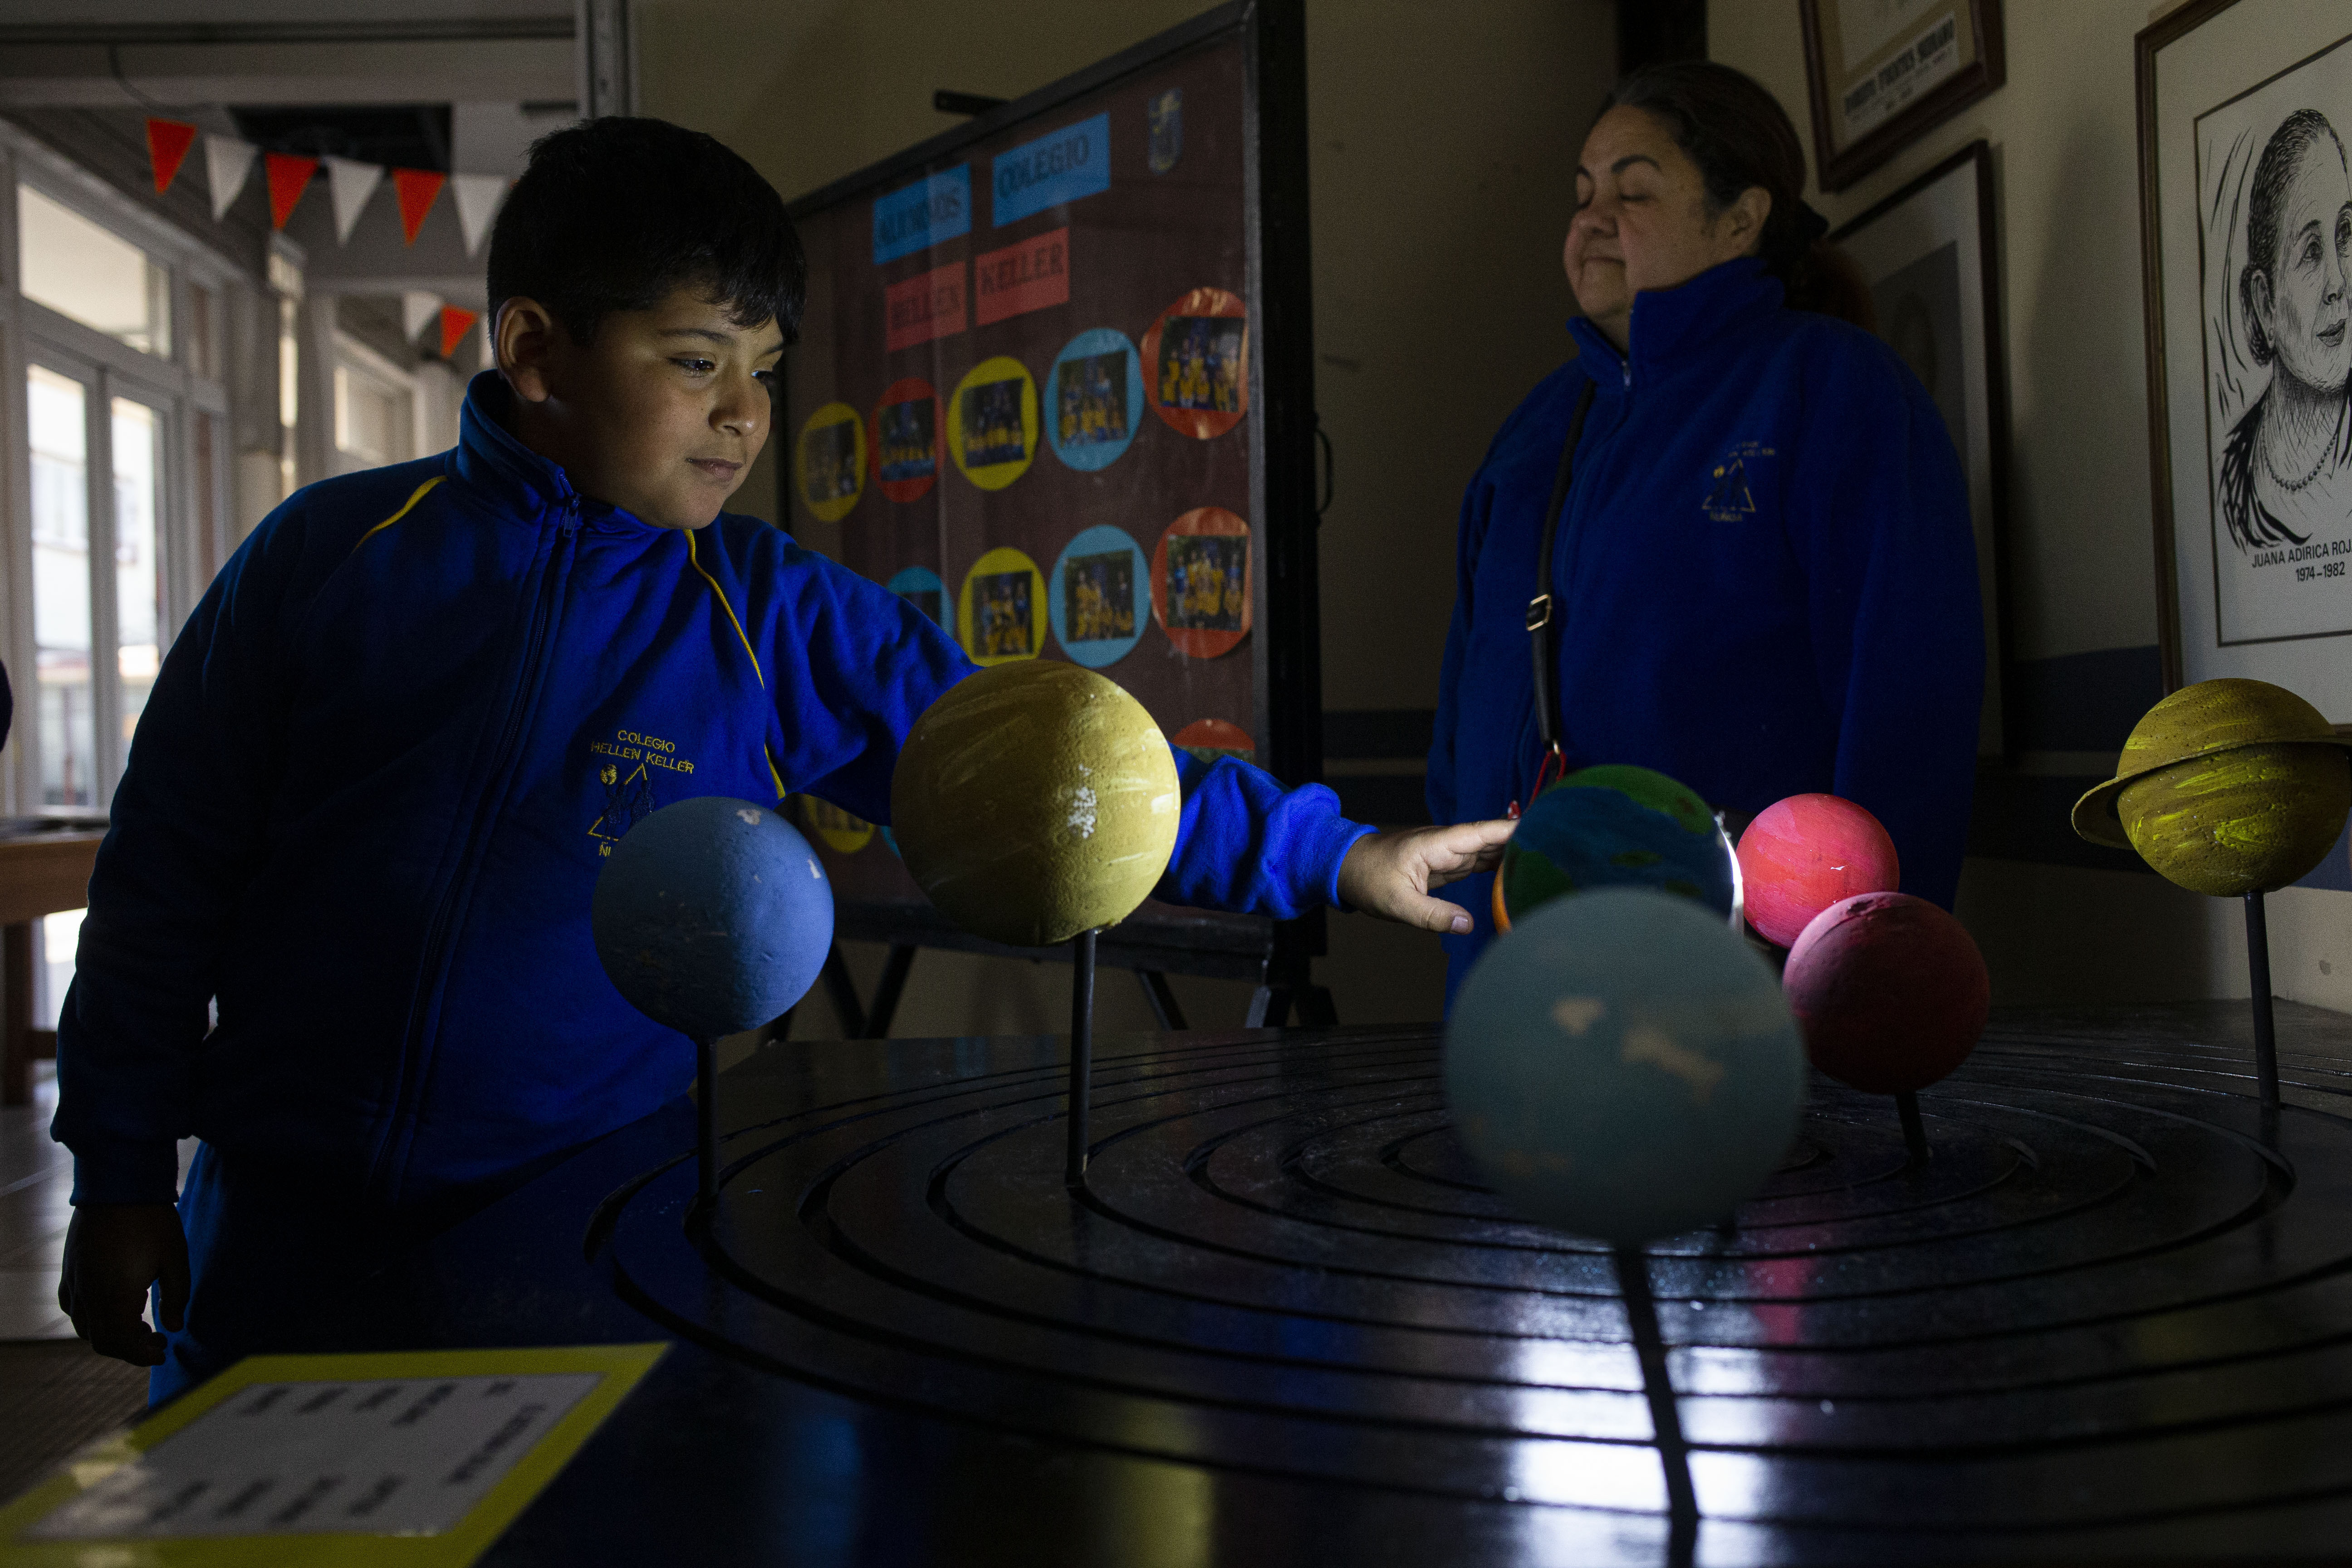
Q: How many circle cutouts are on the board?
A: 12